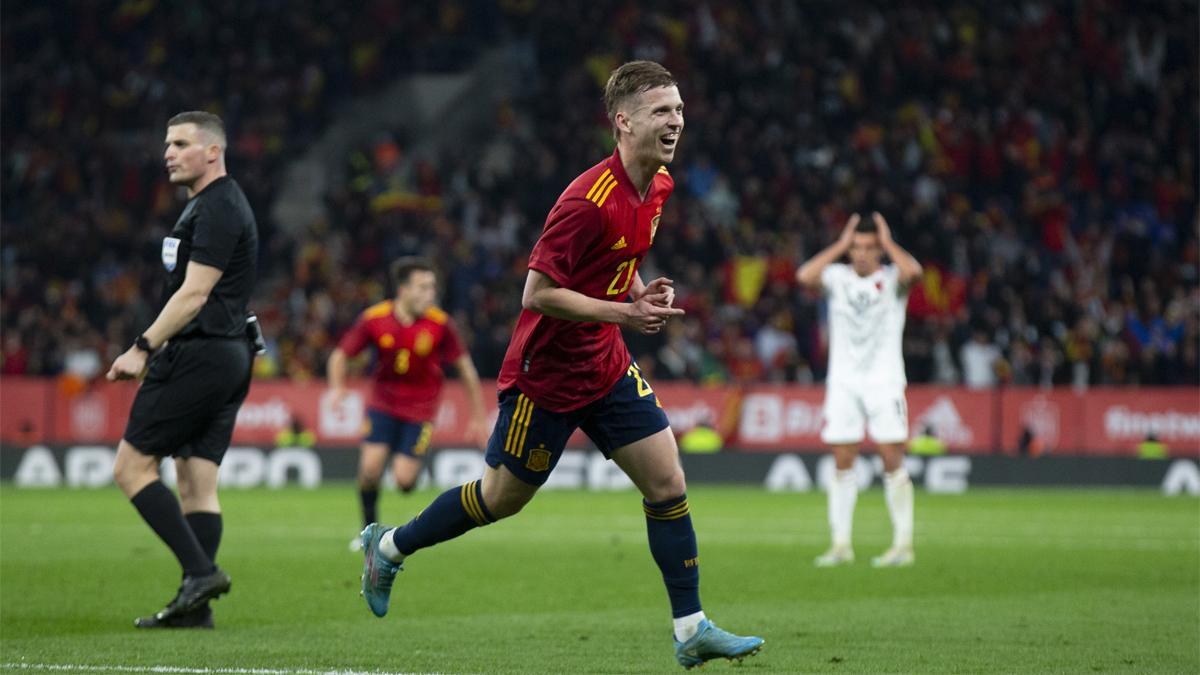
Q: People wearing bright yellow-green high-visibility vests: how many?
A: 4